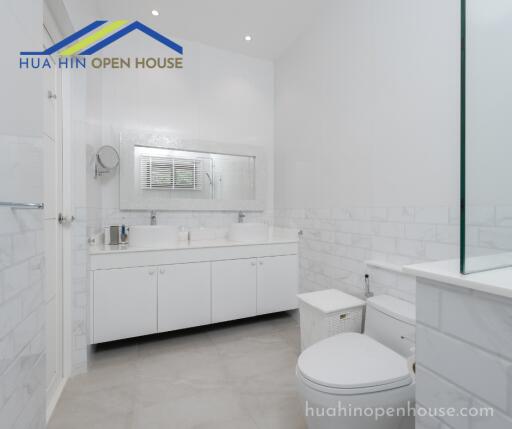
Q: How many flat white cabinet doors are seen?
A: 4